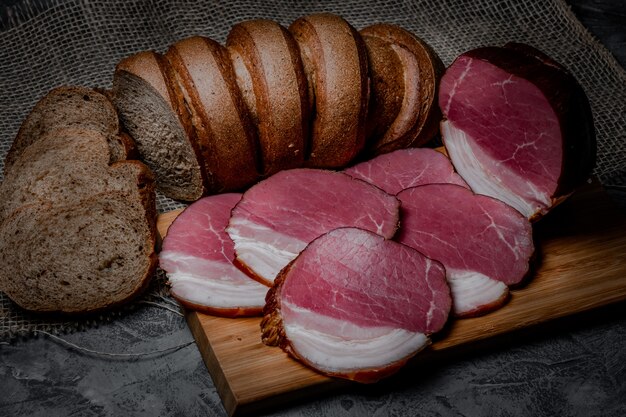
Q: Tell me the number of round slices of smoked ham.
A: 5